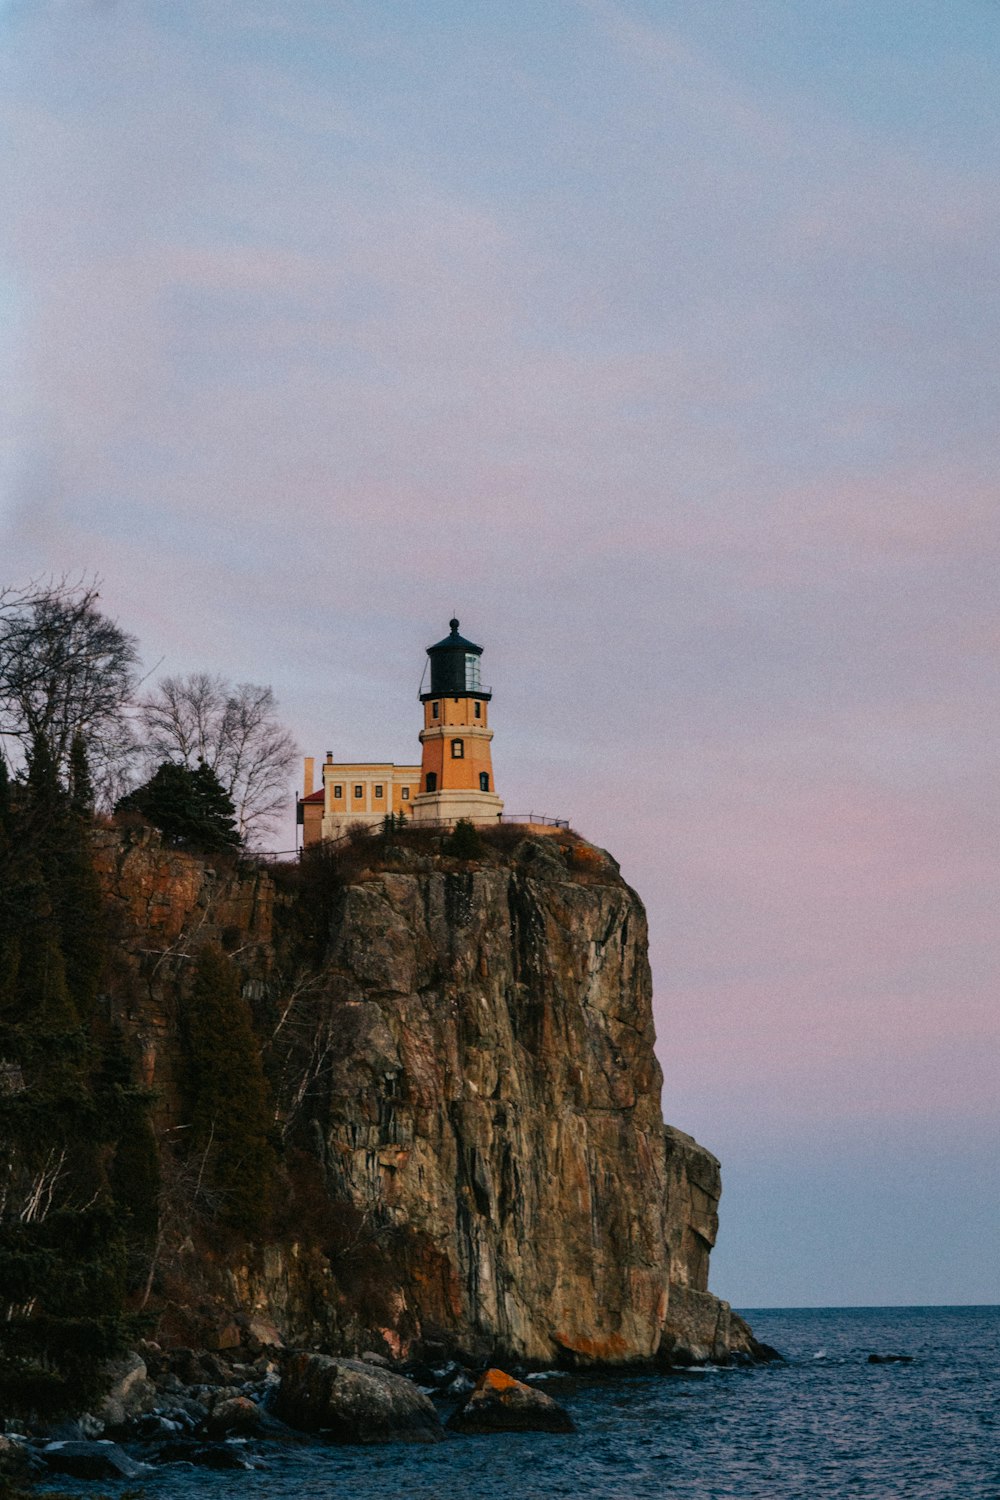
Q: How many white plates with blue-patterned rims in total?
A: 0